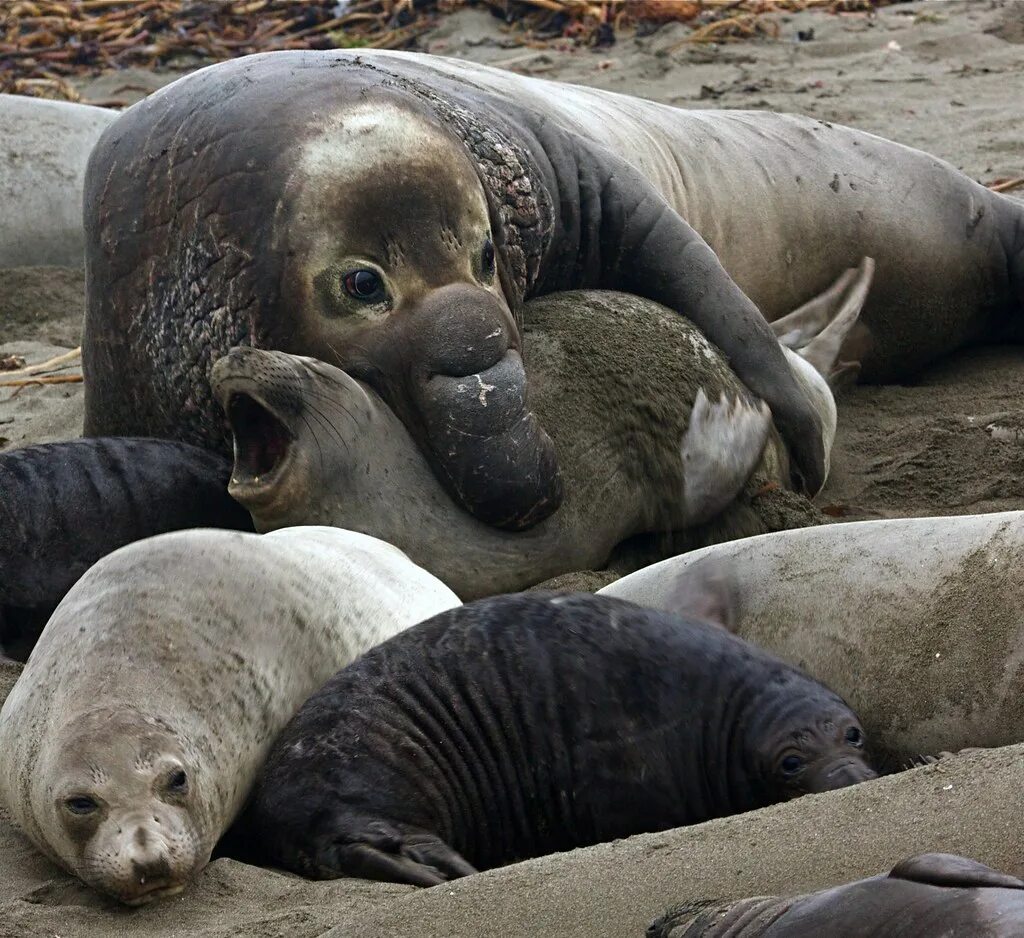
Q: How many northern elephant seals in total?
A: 8